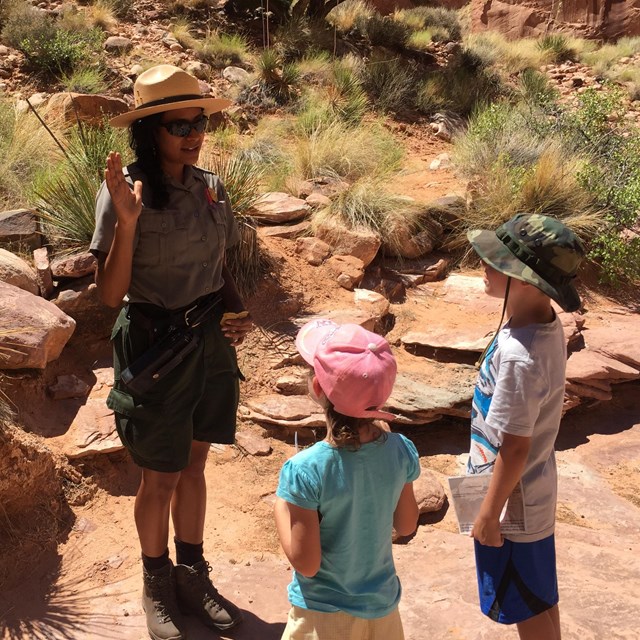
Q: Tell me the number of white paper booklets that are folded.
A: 1